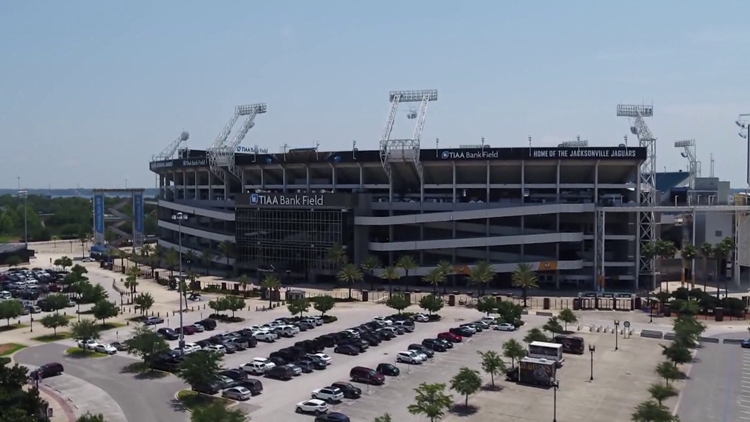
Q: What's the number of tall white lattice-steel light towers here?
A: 5